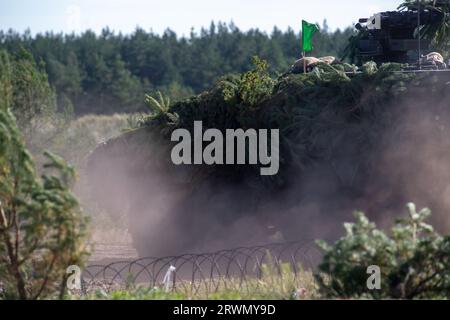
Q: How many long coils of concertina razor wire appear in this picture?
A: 1